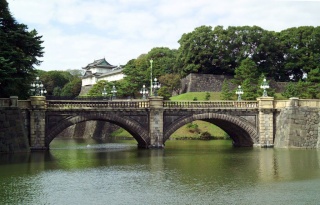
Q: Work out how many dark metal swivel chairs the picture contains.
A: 0